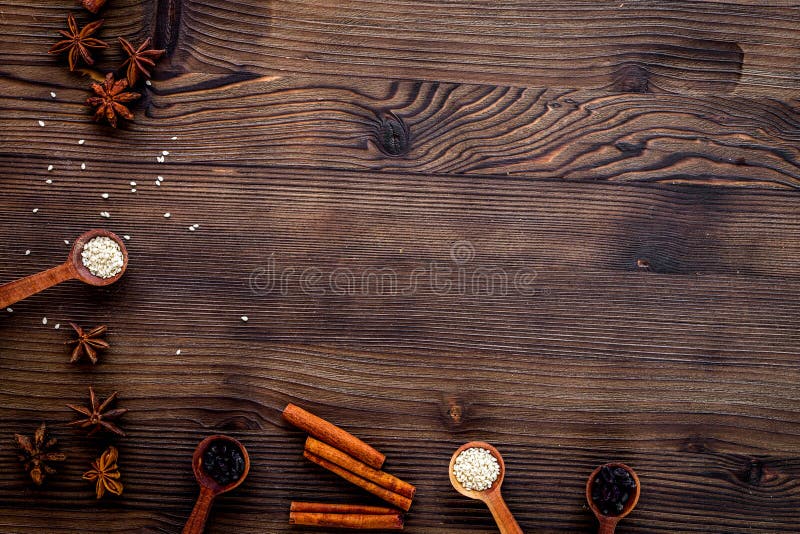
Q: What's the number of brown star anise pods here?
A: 7